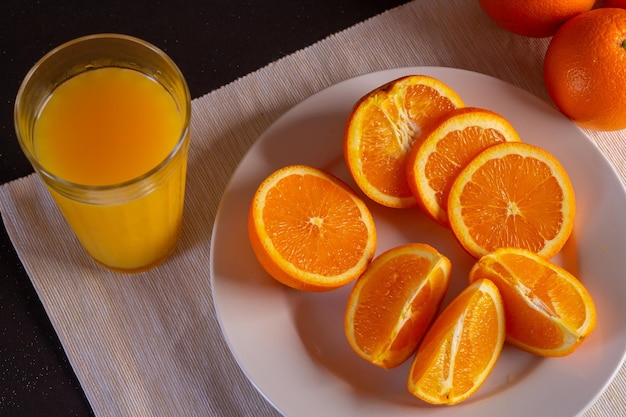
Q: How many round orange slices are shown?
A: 4